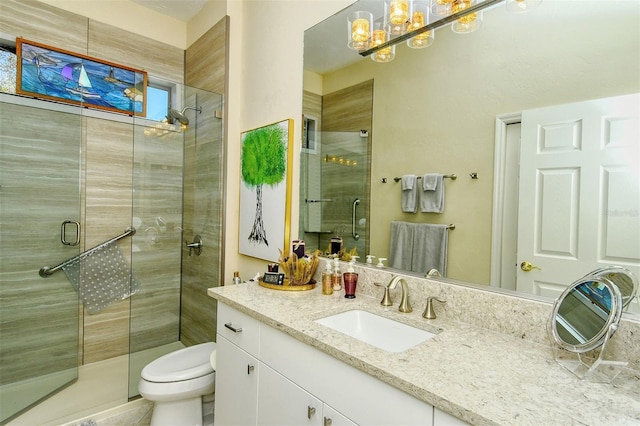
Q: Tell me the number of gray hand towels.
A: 2